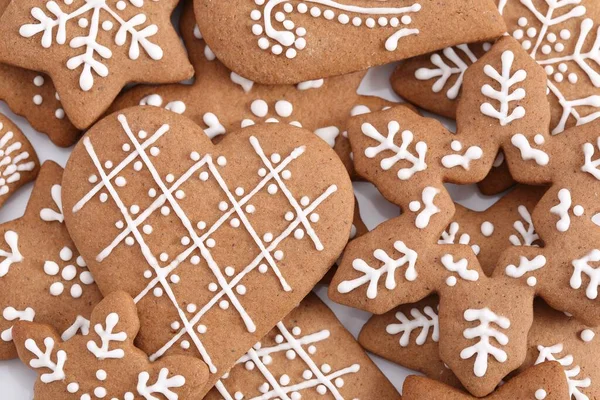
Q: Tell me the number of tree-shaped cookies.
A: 0